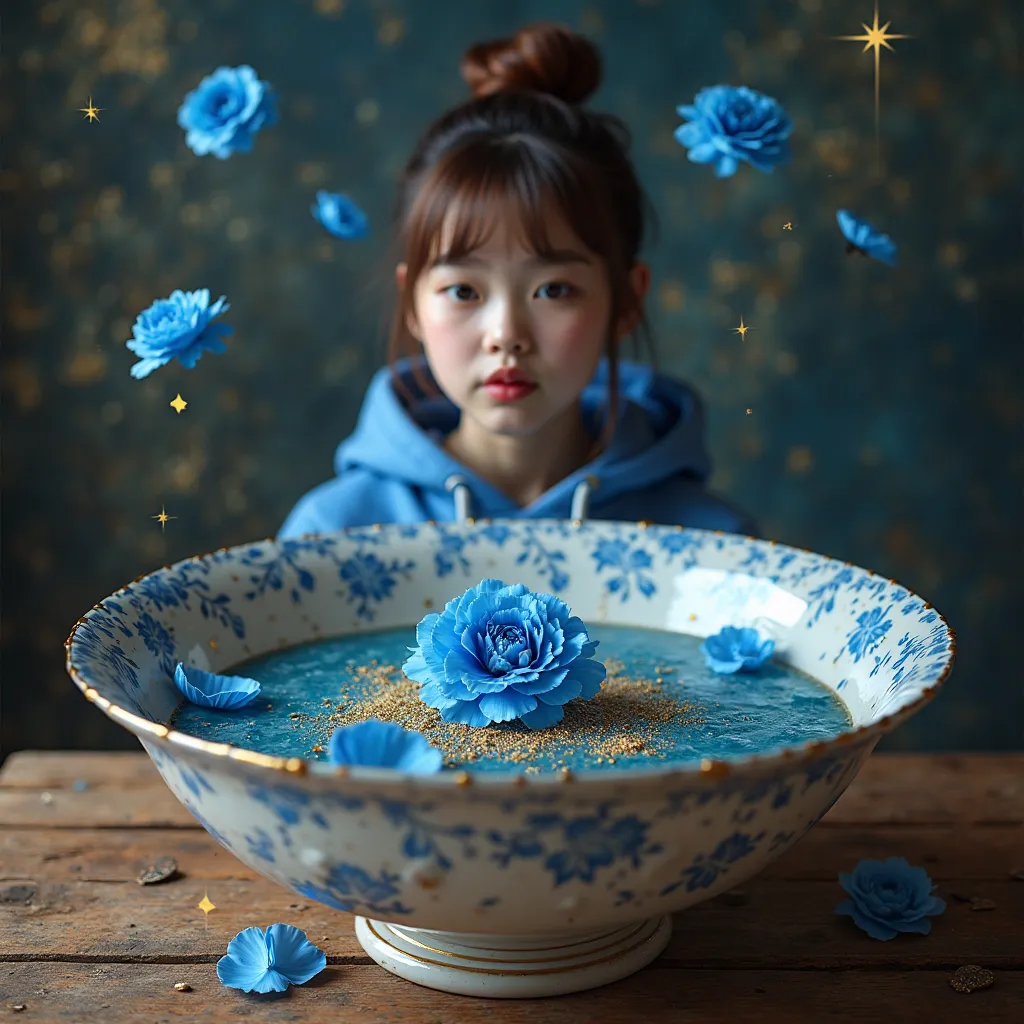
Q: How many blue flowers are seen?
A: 11